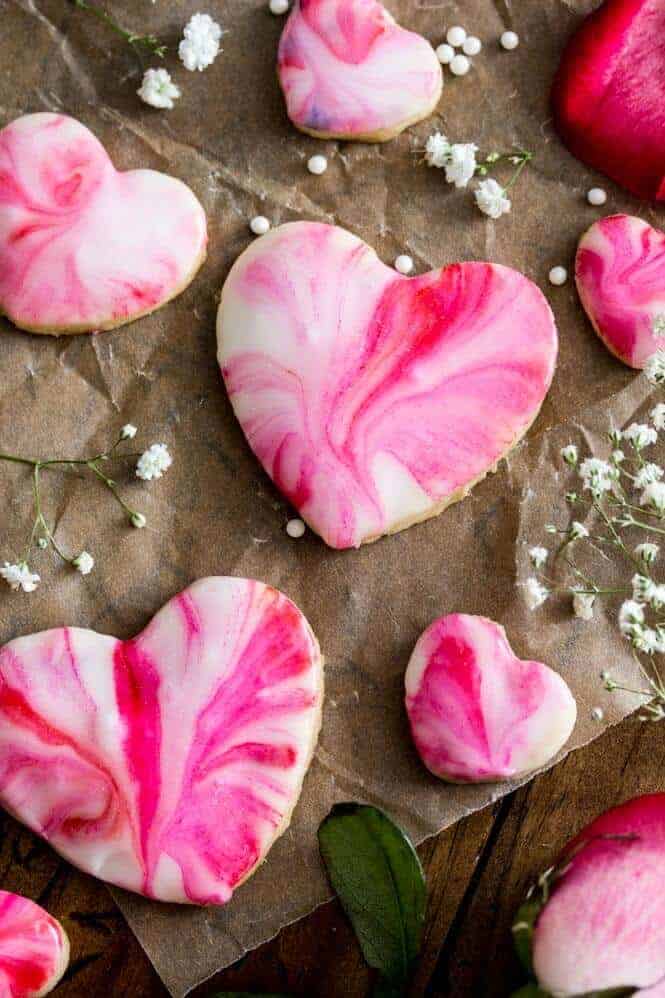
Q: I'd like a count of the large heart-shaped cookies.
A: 2